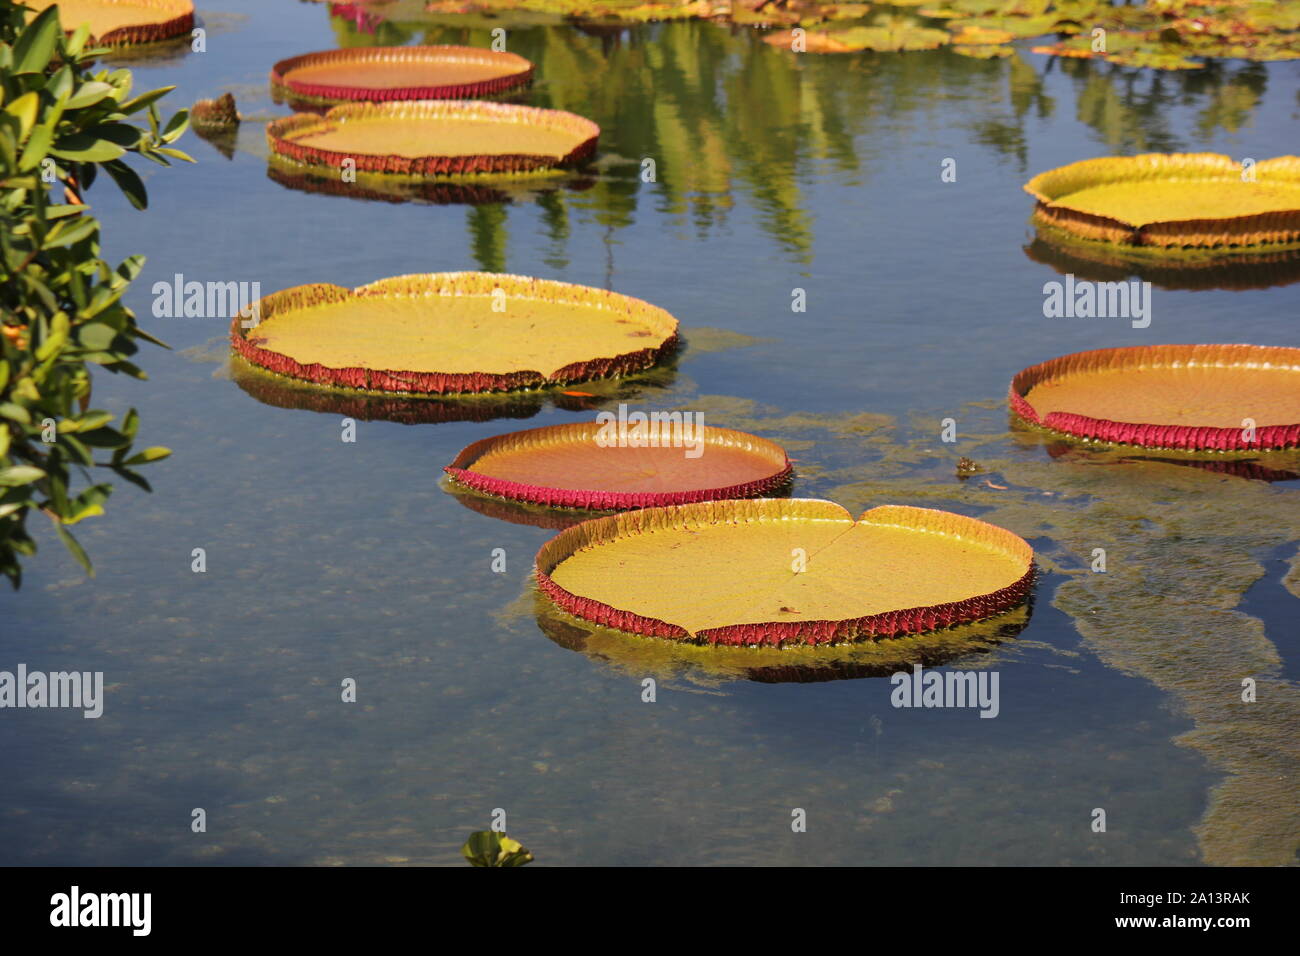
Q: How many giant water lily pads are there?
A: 8